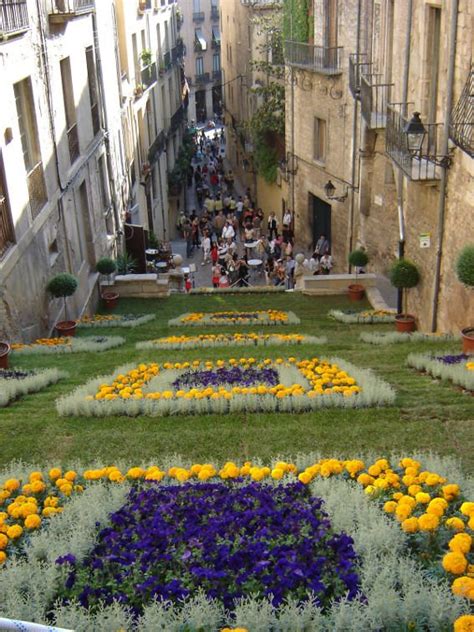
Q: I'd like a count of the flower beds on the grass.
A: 10